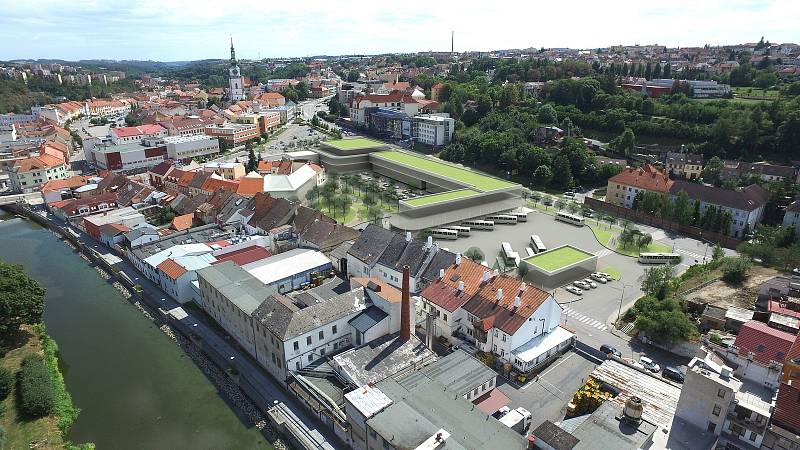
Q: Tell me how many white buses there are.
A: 9